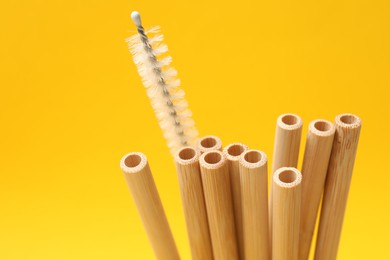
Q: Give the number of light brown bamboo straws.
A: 10